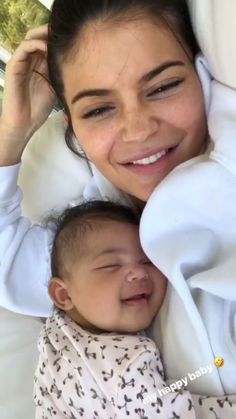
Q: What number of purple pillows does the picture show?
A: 0